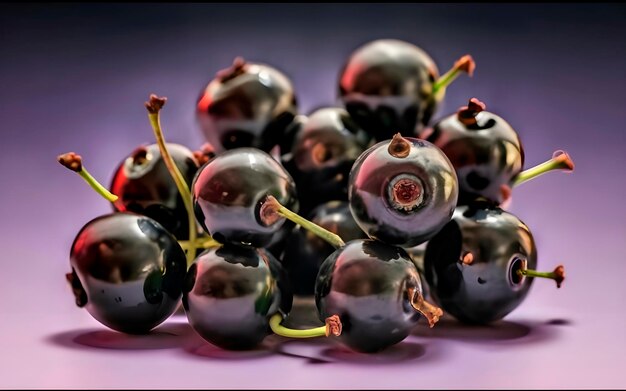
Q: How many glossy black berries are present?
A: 12